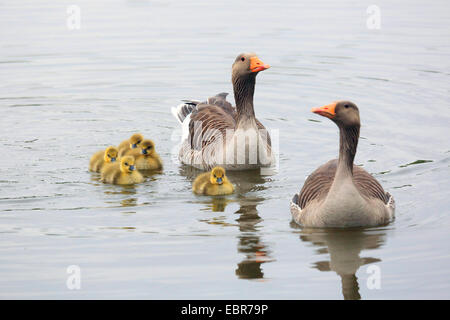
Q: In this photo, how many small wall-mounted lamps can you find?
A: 0